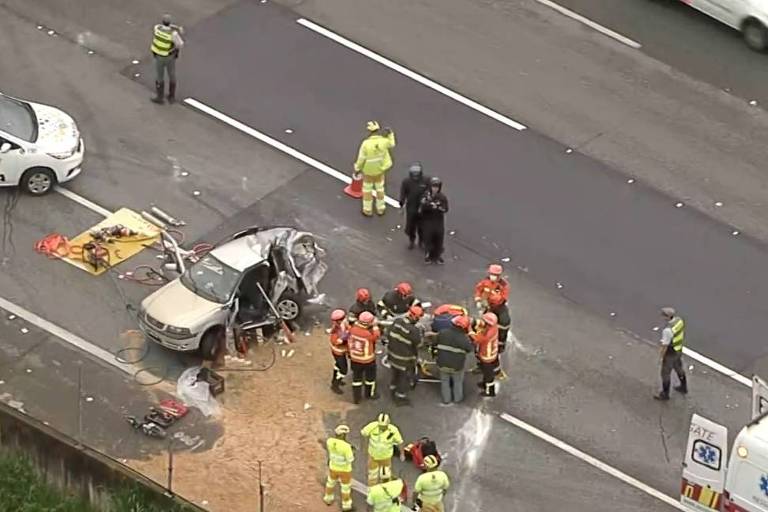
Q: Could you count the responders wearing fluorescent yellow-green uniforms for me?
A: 5